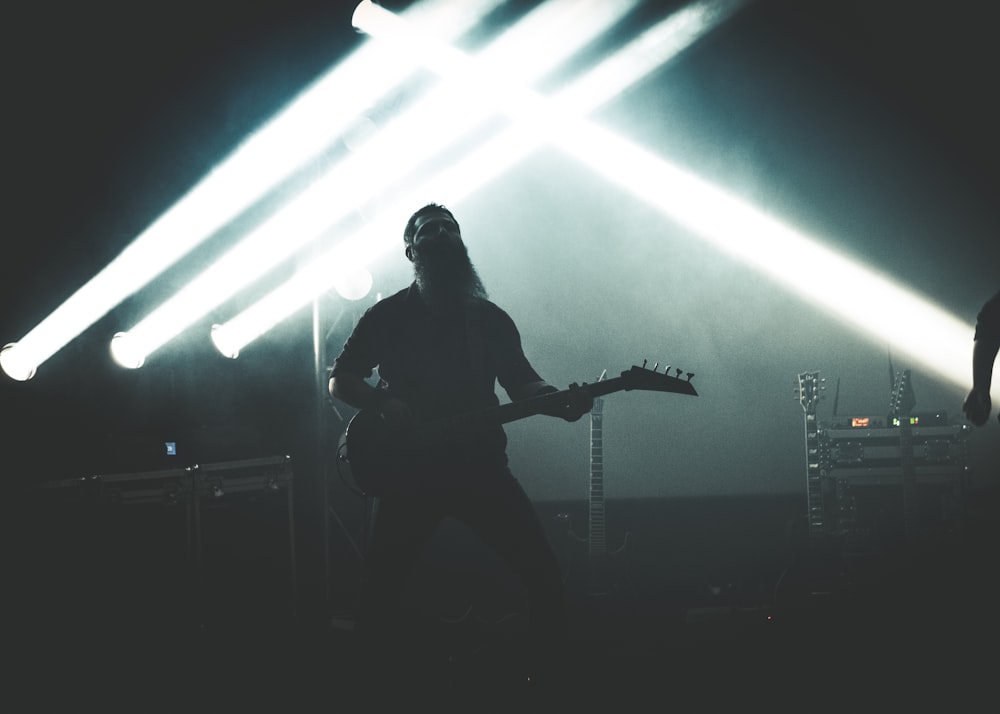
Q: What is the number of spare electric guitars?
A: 3